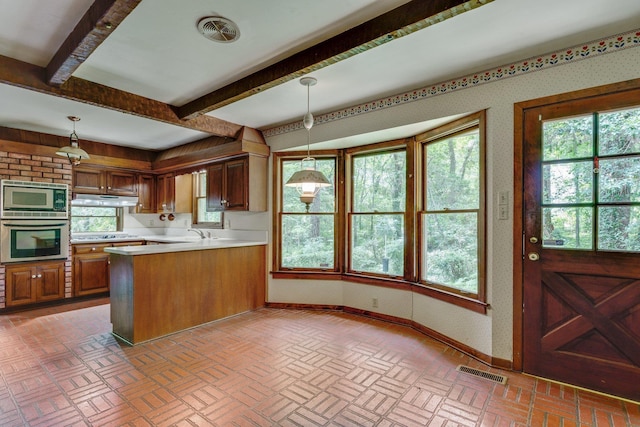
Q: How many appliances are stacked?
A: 2